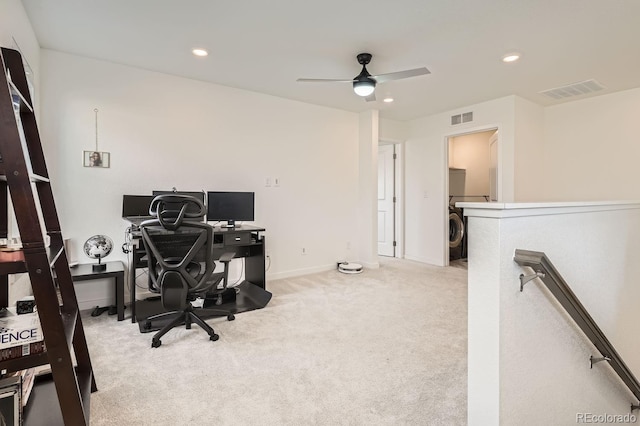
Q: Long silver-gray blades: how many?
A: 3